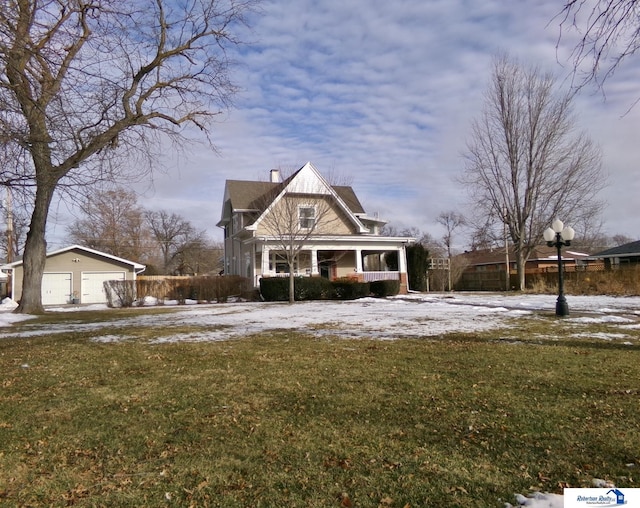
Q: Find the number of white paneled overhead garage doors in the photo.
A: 2